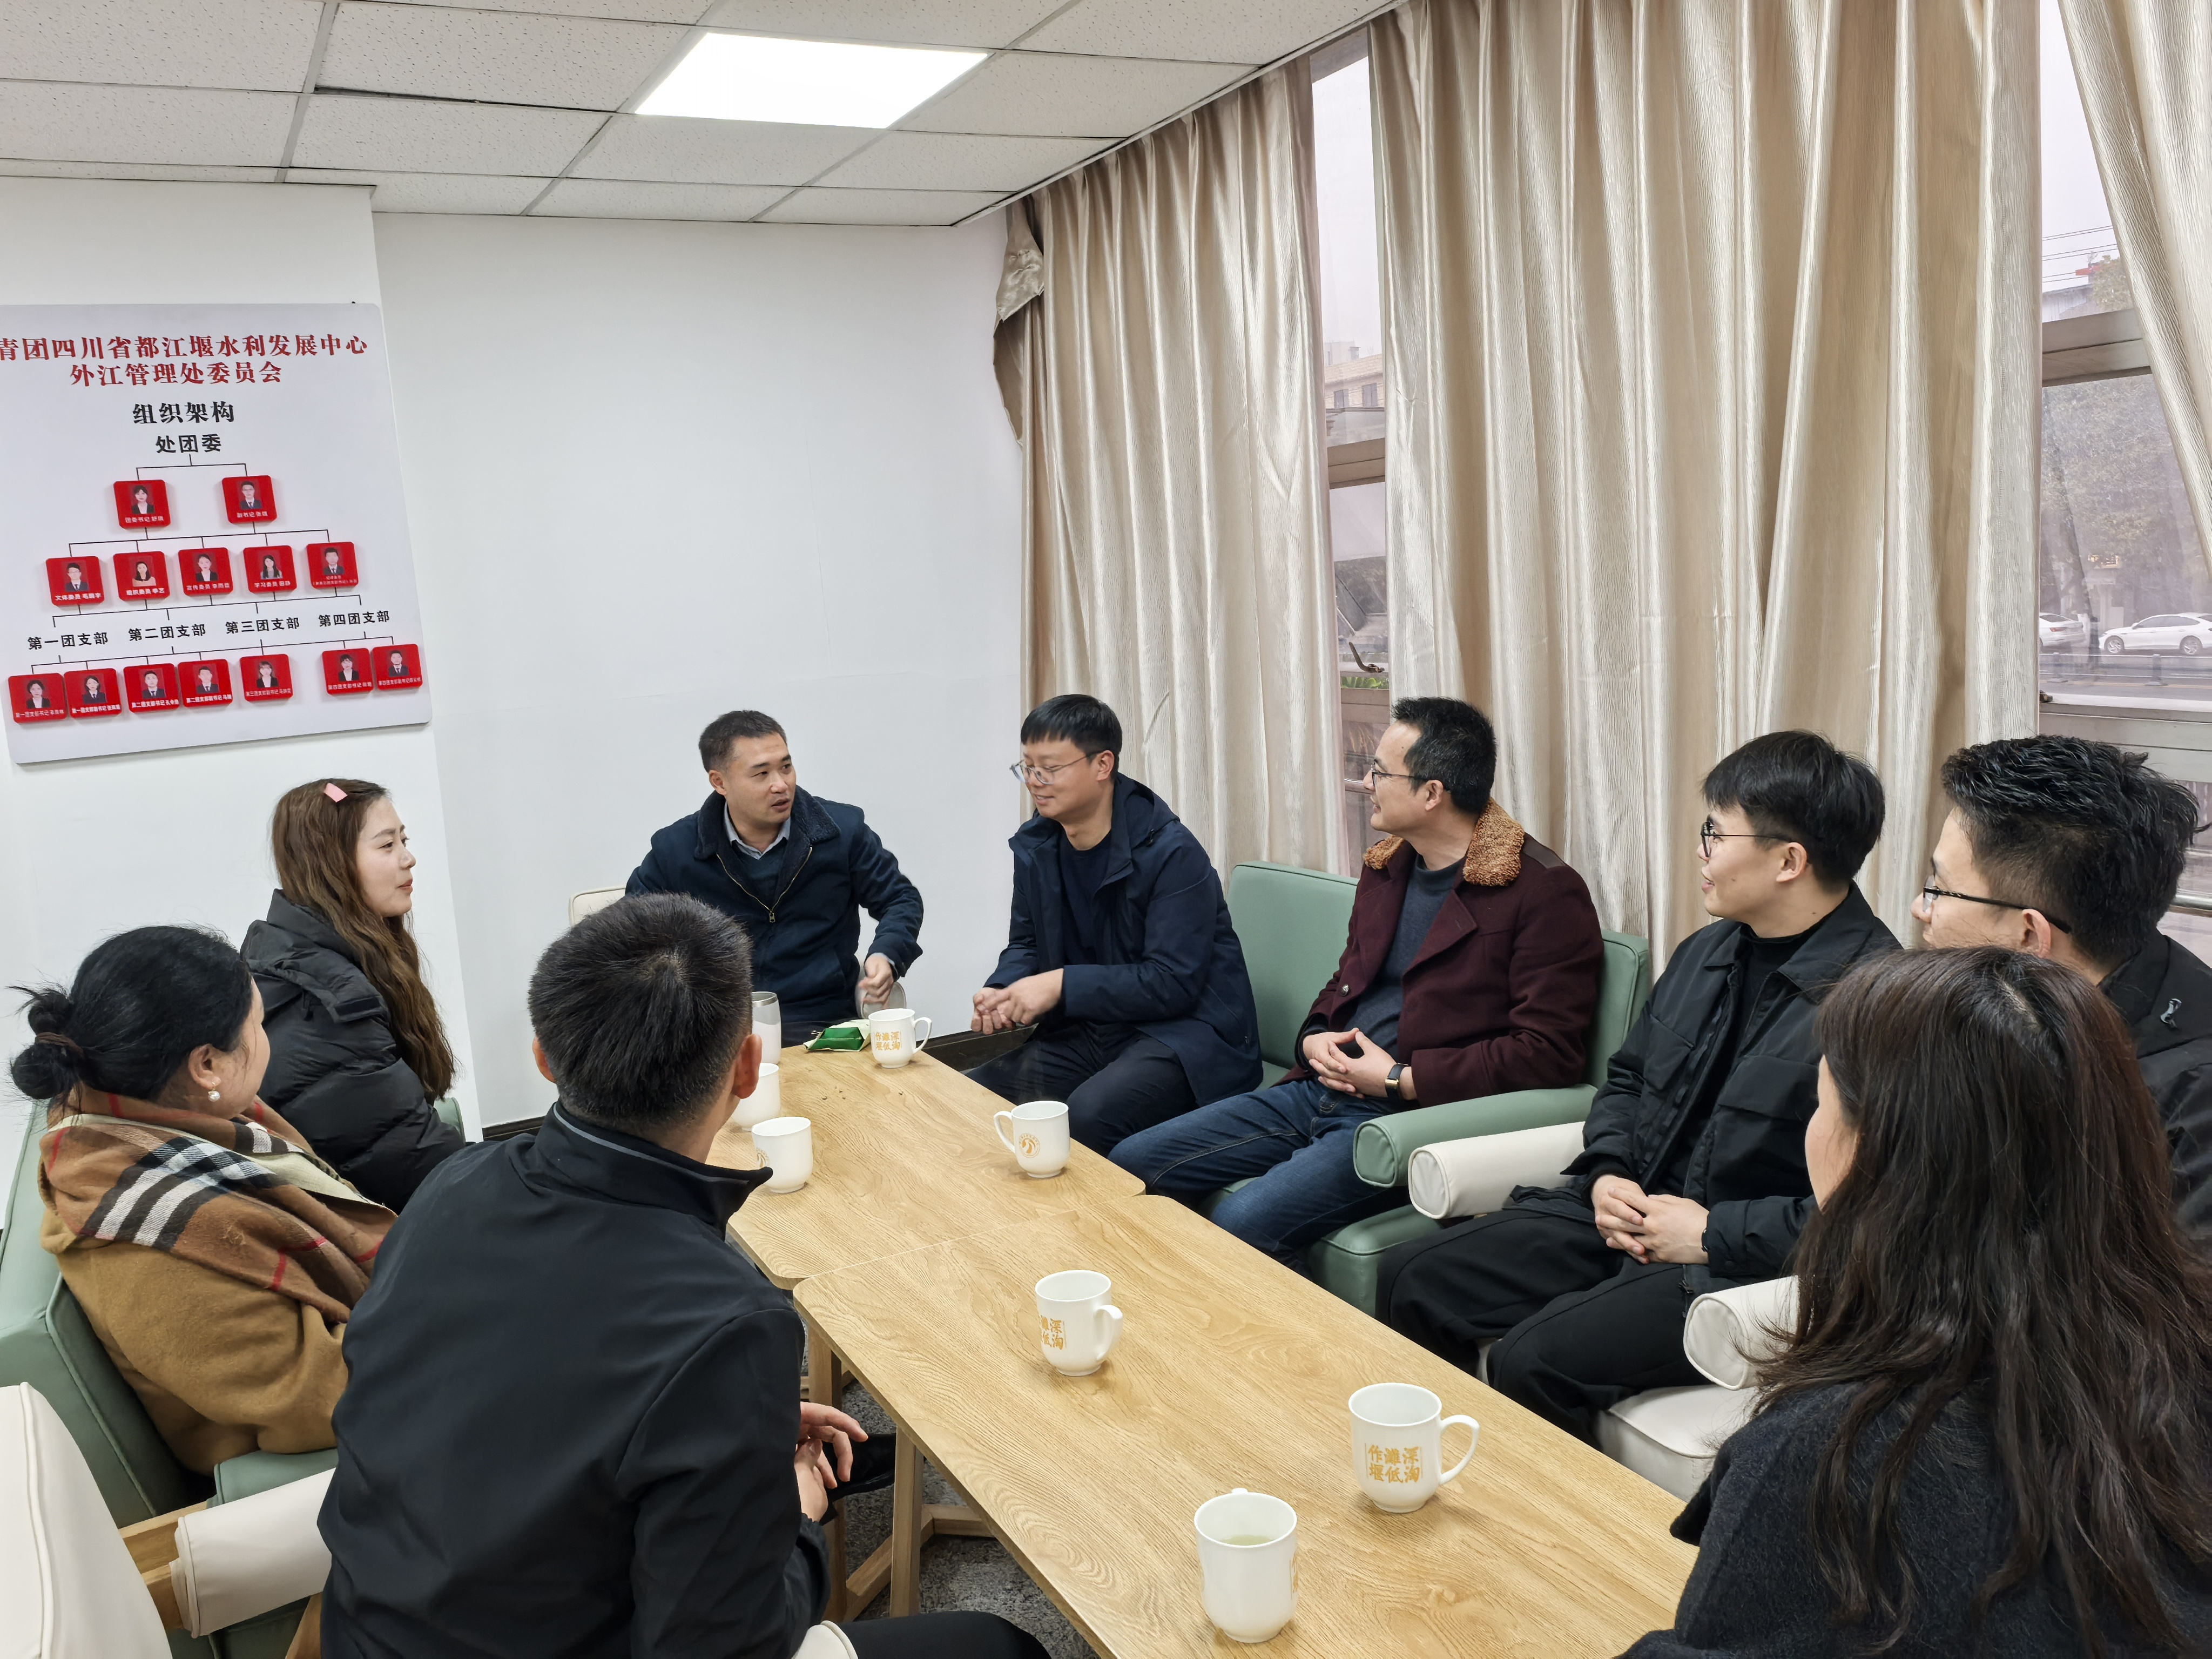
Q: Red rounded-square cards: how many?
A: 14